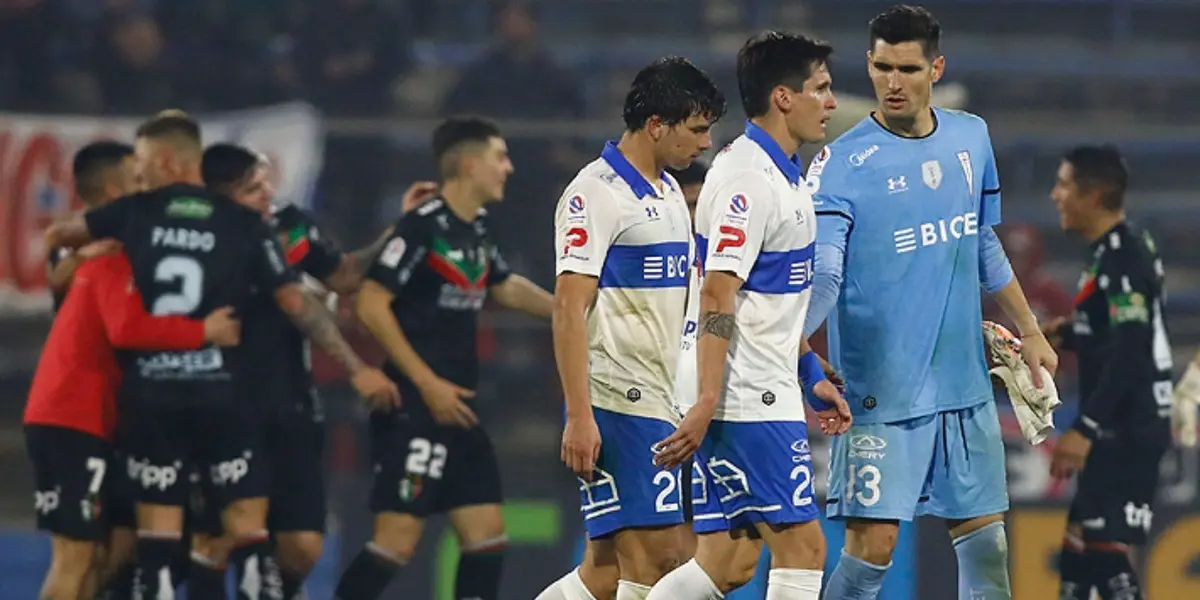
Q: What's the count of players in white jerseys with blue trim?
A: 2